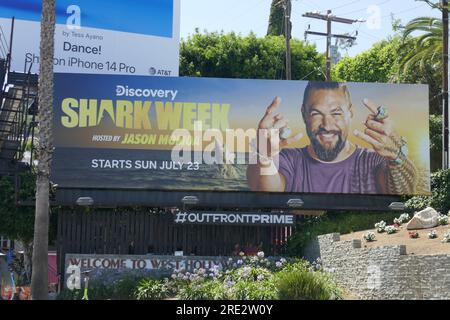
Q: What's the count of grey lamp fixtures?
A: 4